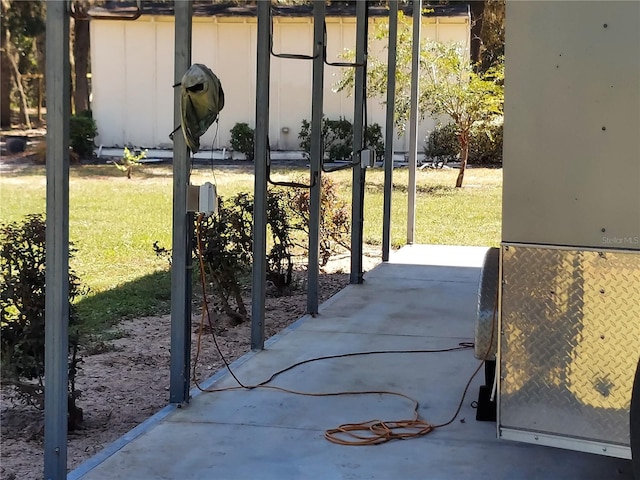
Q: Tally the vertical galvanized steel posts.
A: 7